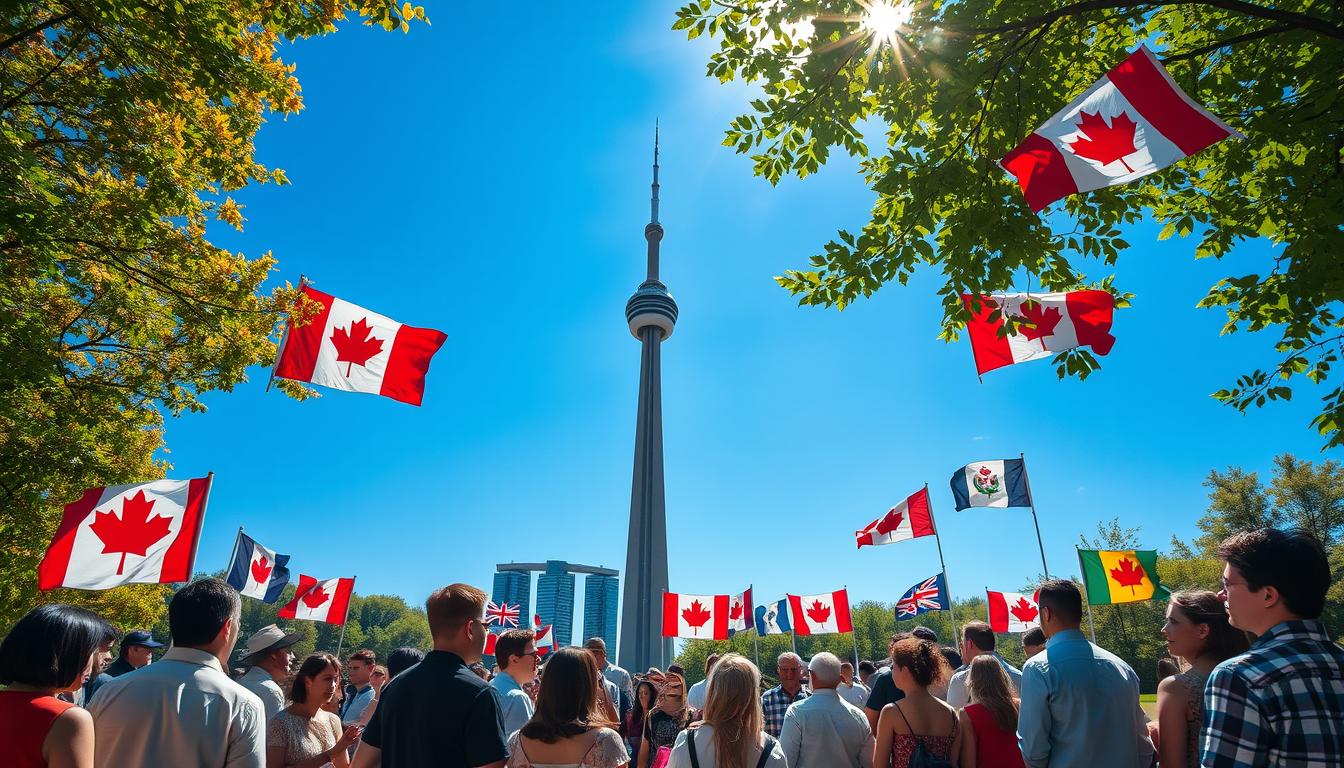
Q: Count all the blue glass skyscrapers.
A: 3